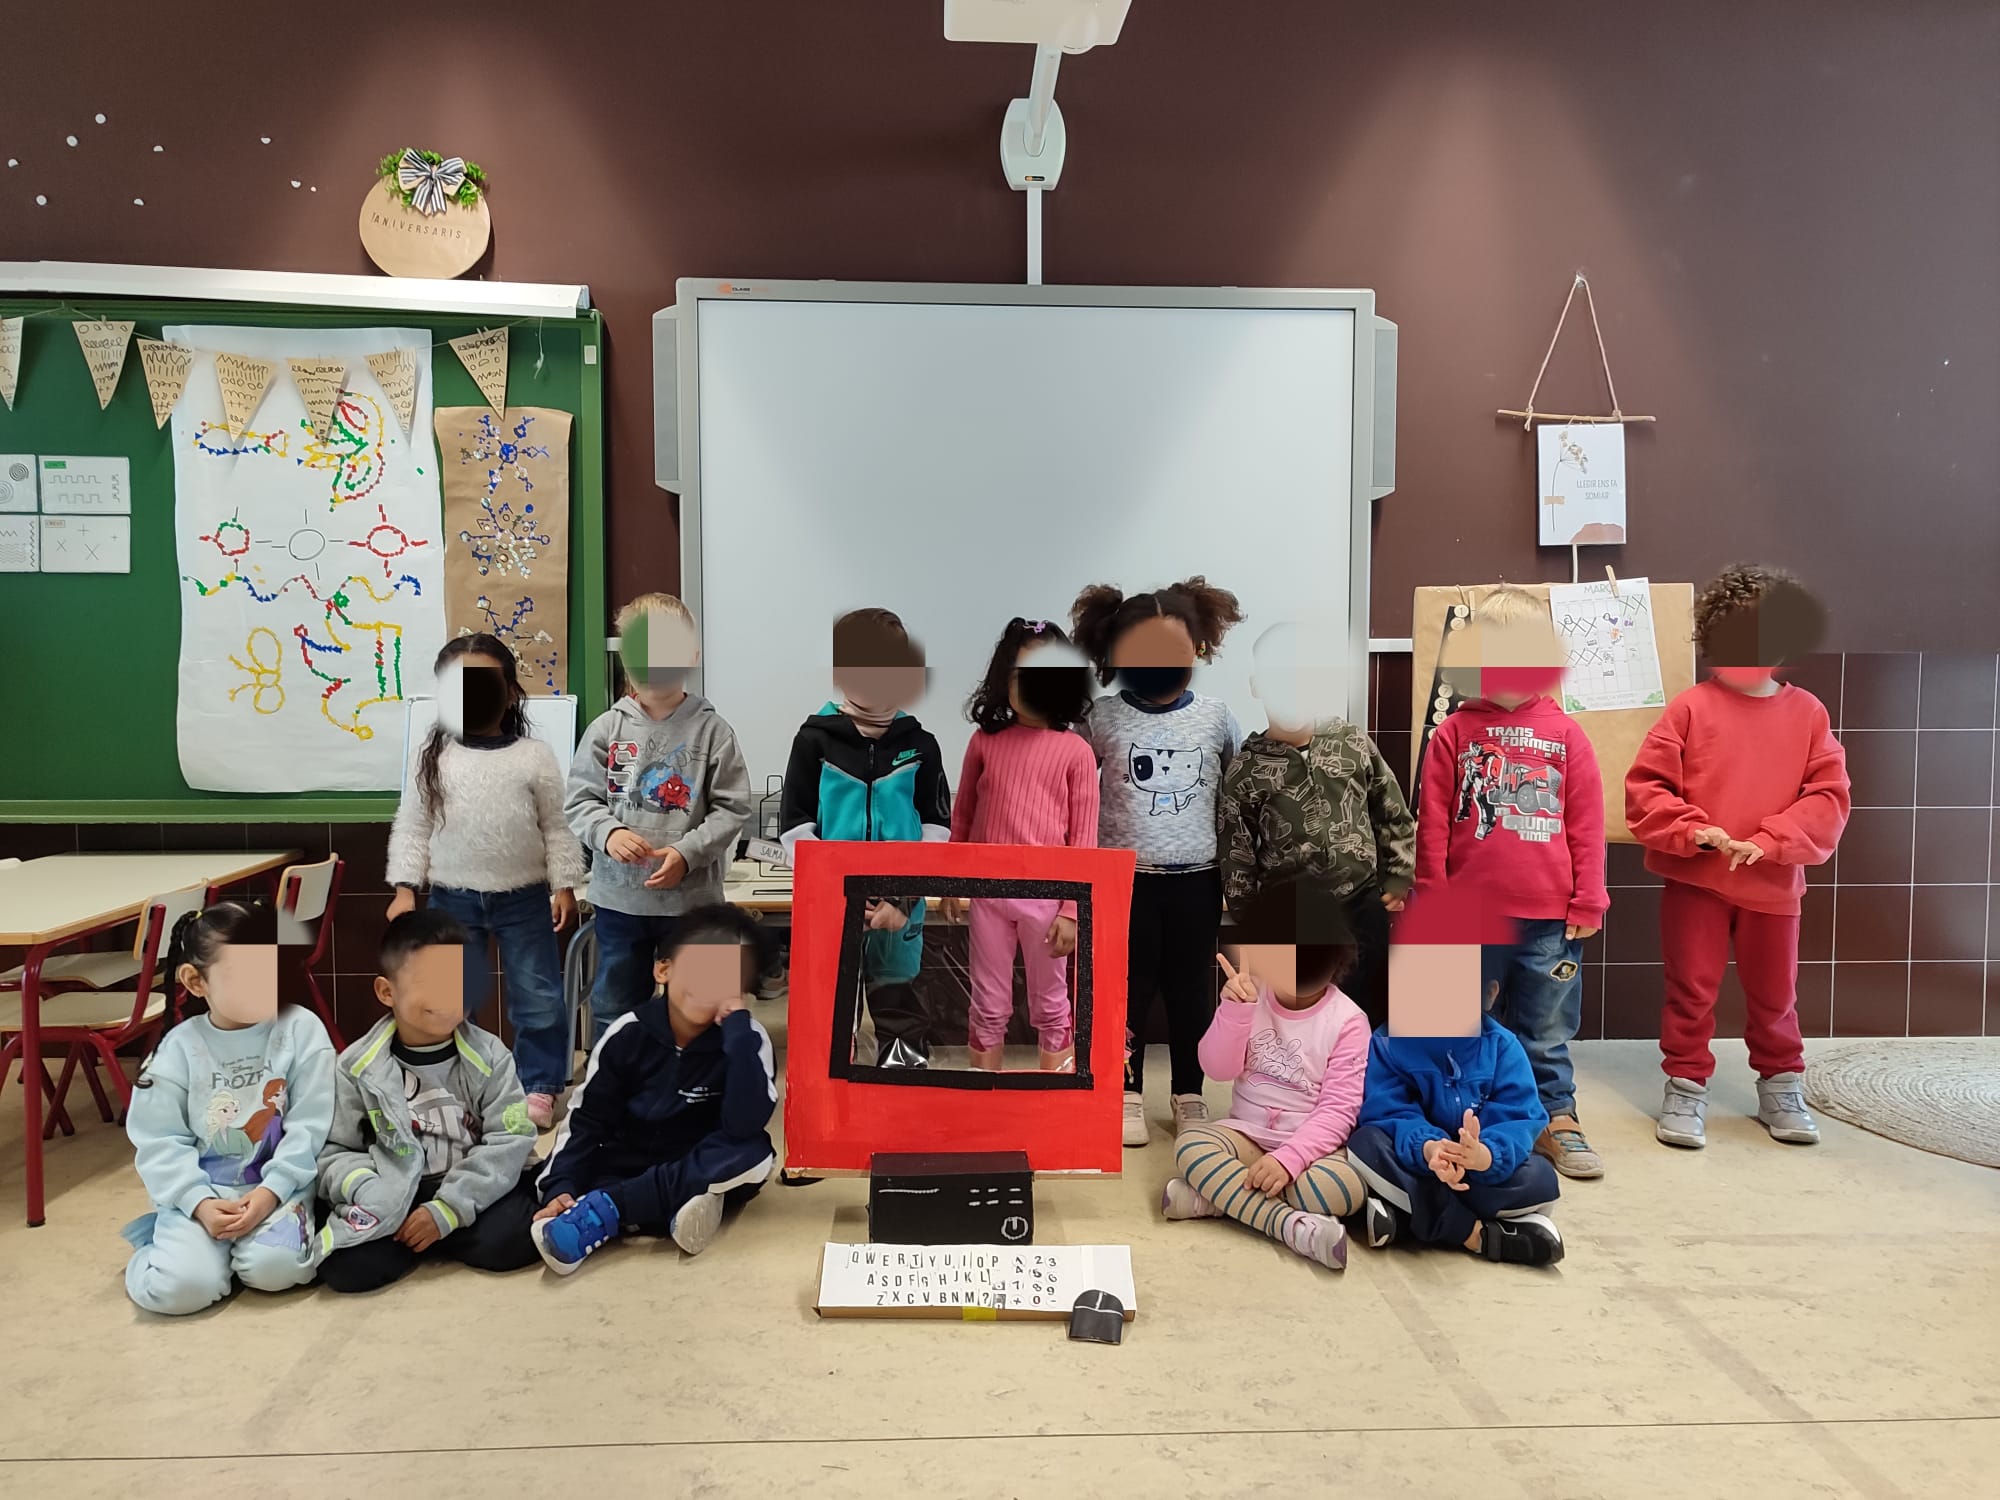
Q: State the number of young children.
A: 13